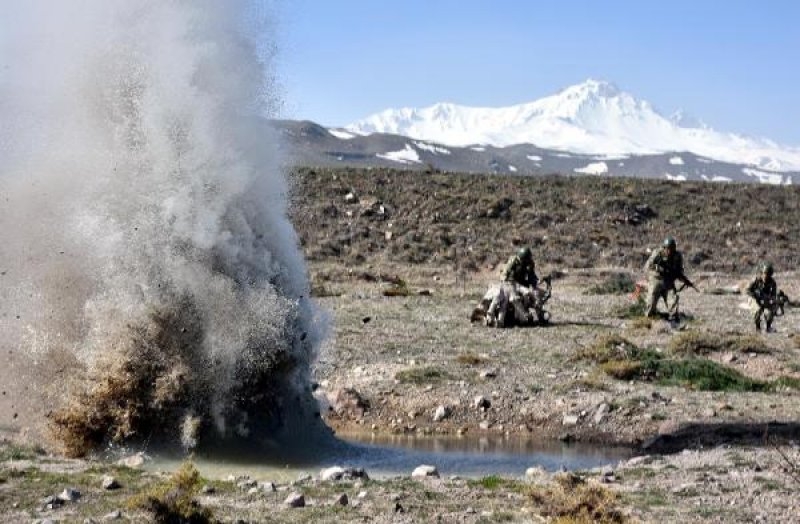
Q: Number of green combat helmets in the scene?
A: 3